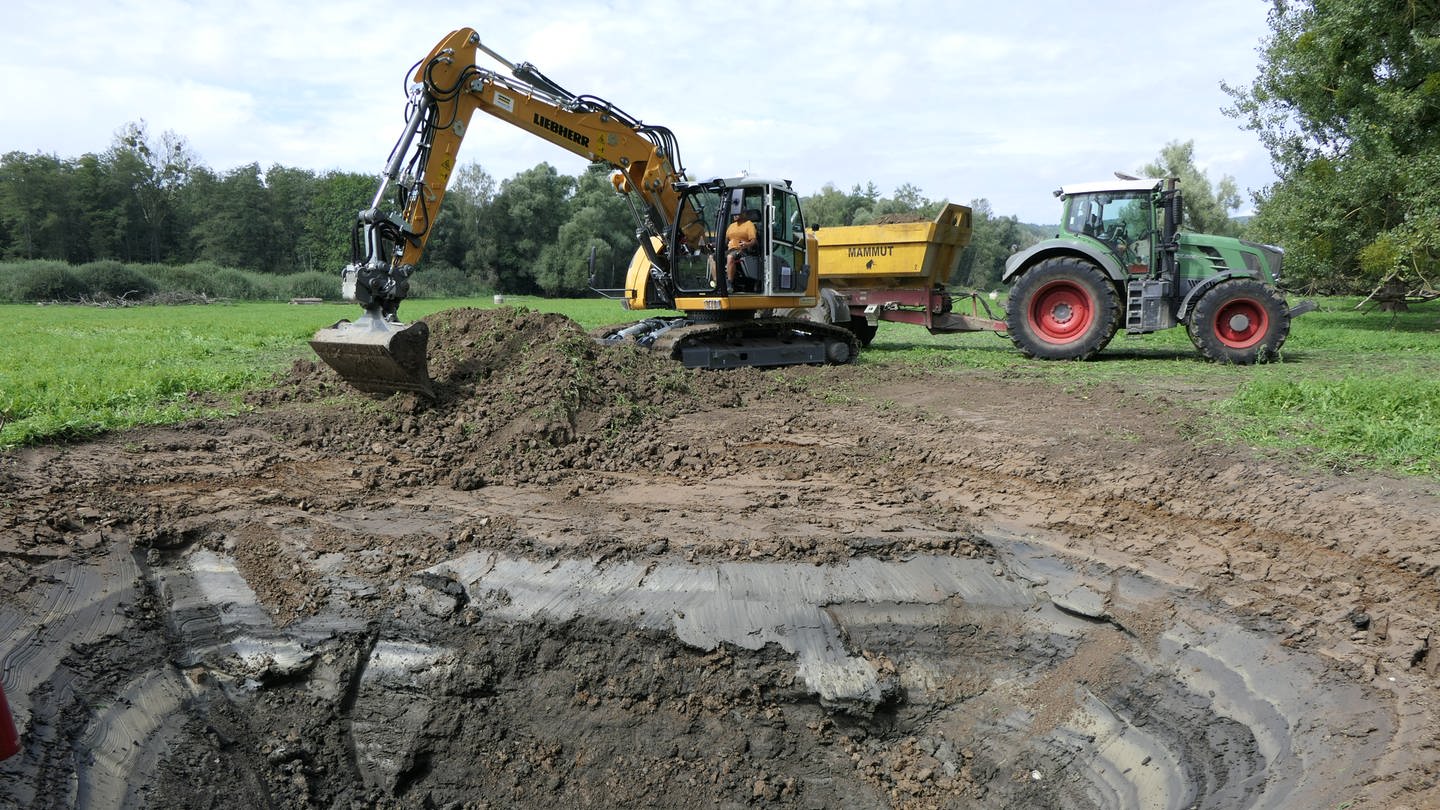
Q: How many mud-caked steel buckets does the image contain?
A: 1